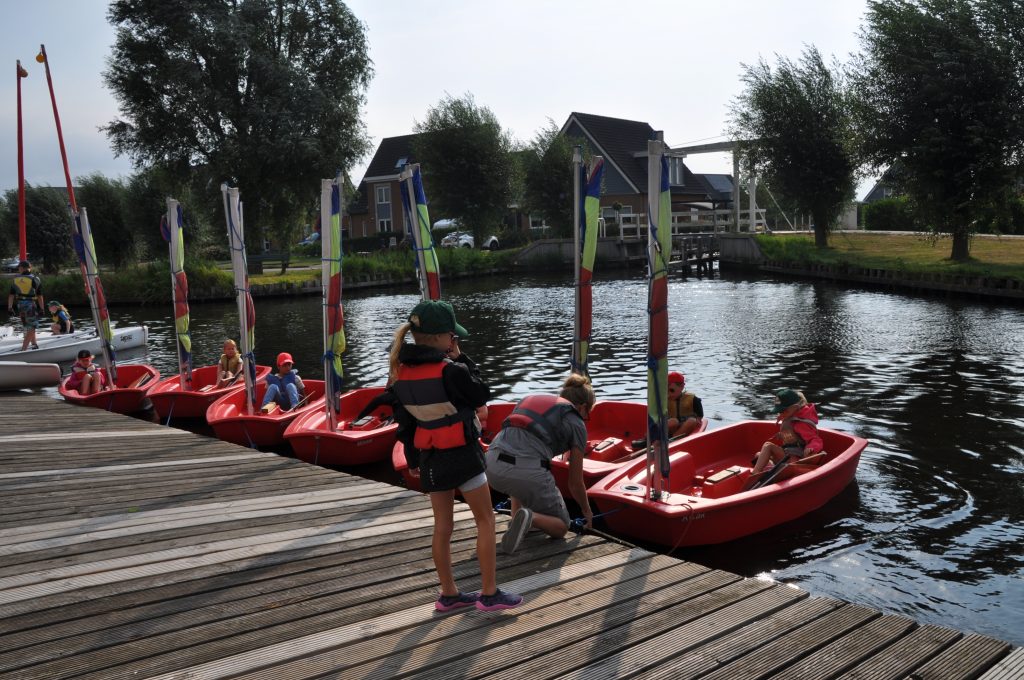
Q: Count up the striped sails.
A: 7